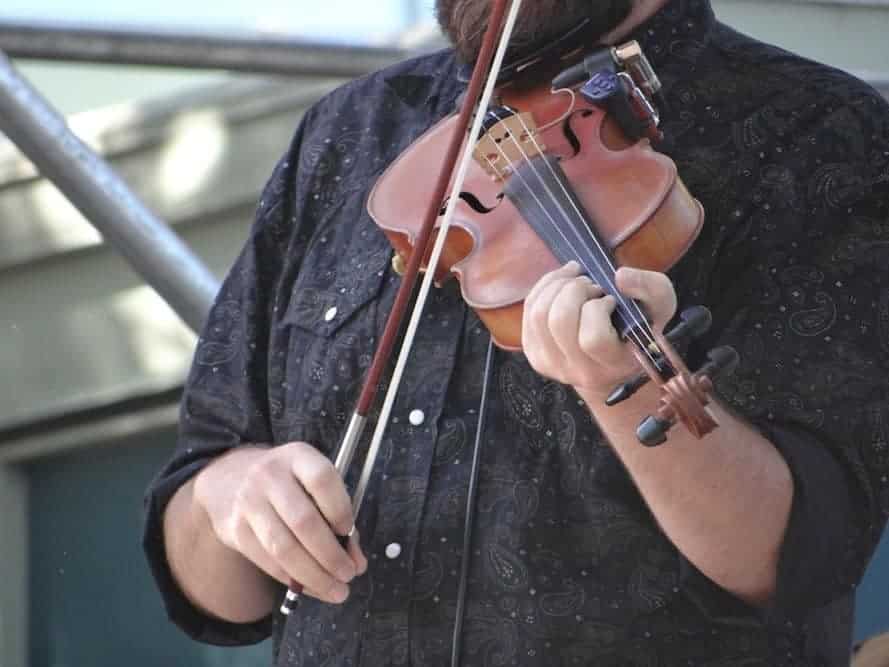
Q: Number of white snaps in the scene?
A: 3